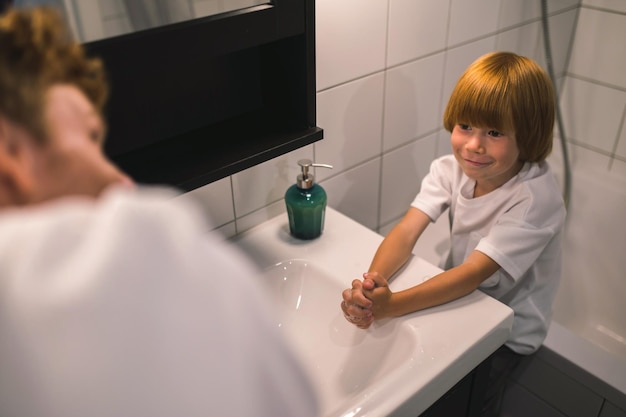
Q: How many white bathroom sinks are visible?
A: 1